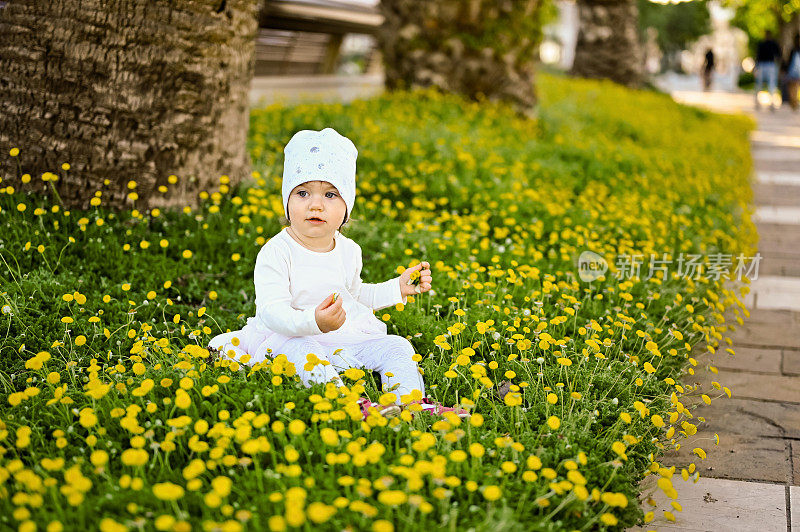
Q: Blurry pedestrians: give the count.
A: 3